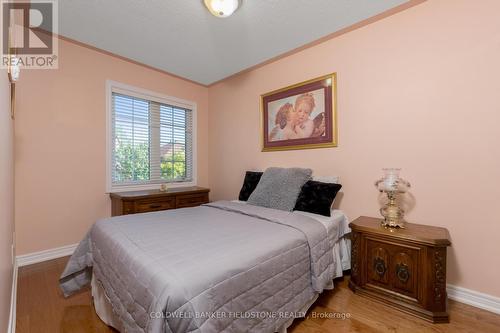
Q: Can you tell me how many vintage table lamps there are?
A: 1